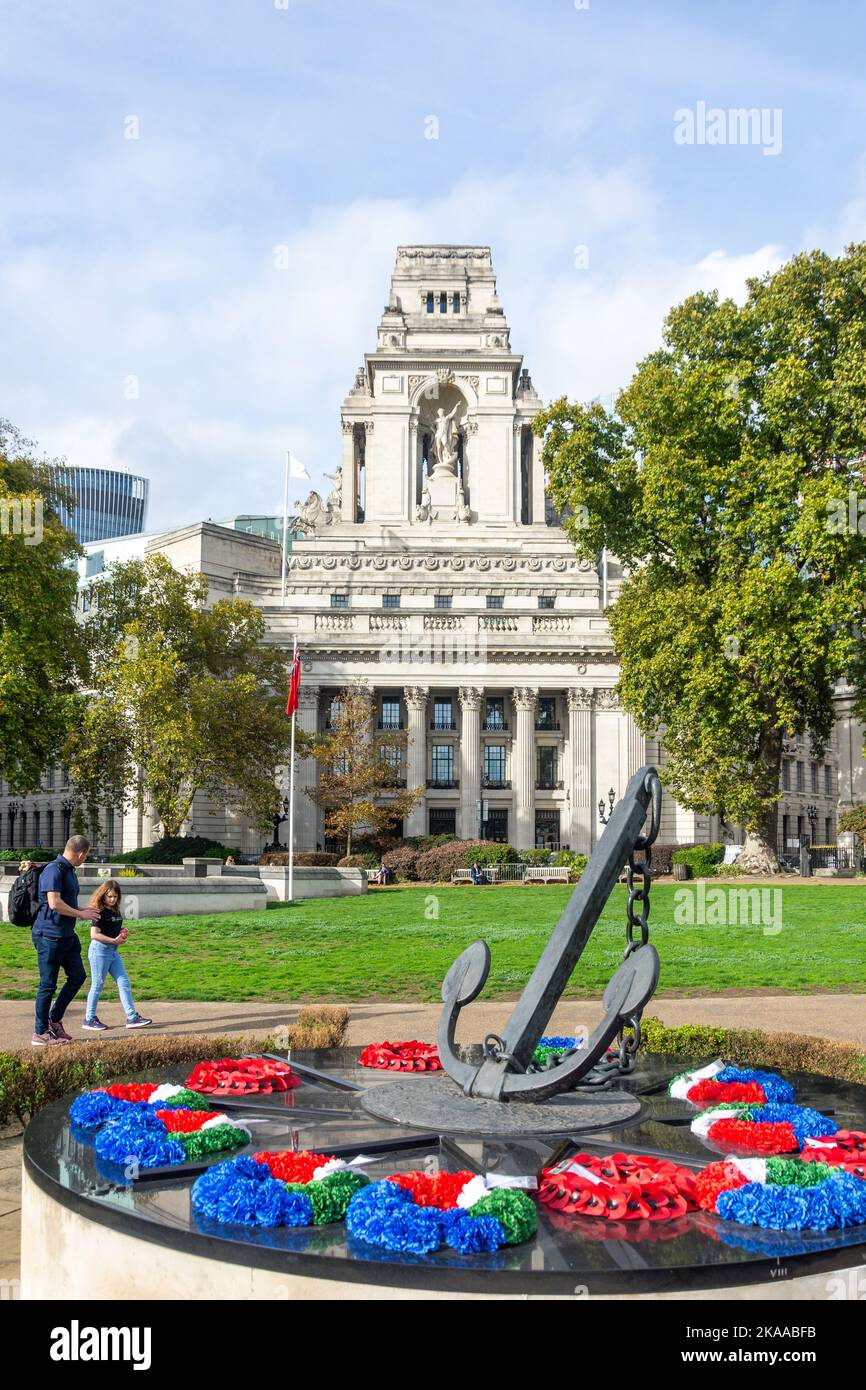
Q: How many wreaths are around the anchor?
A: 12